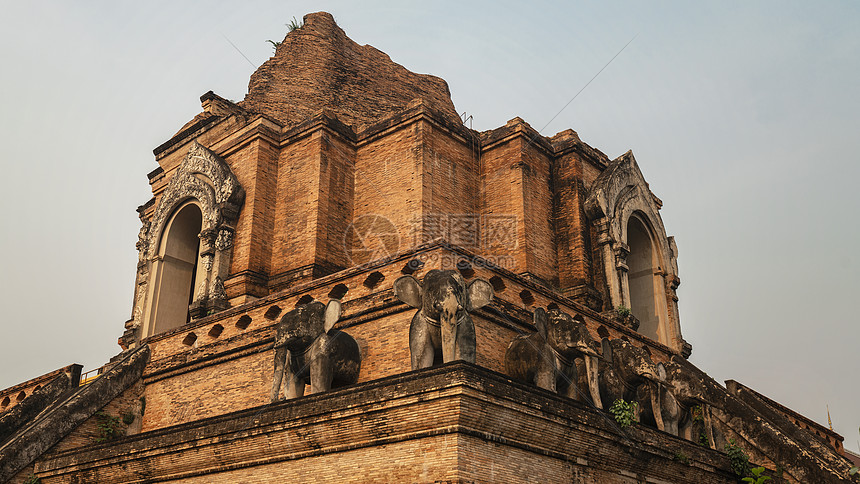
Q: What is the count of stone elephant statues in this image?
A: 5